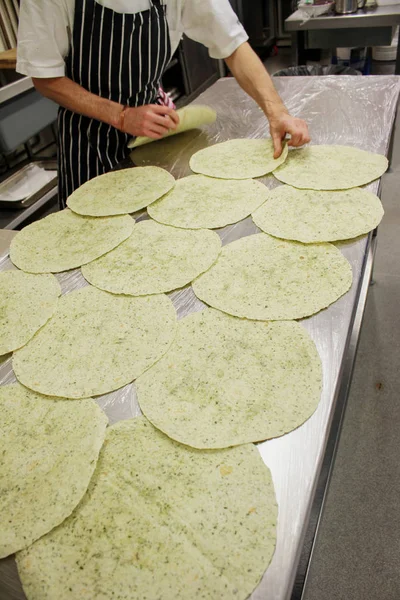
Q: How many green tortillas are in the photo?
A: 14